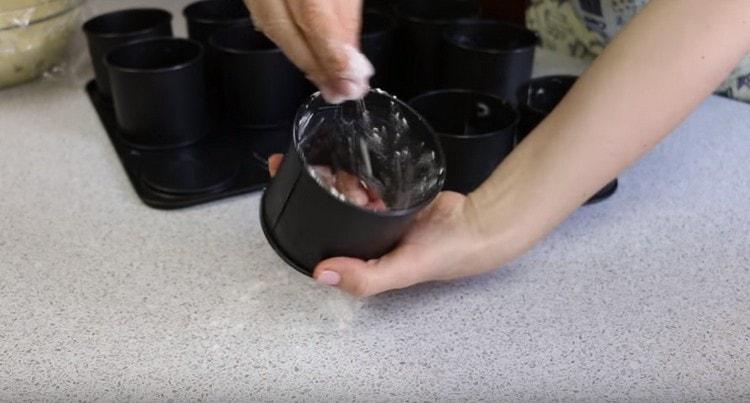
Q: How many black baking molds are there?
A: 10